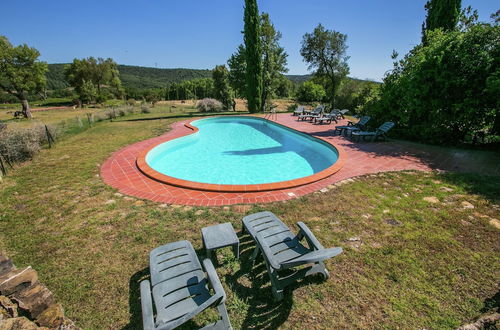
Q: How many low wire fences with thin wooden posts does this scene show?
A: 1